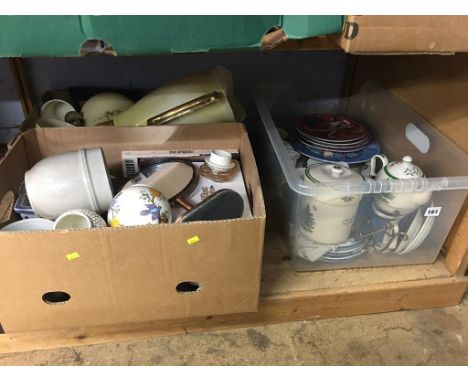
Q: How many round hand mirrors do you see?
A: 1